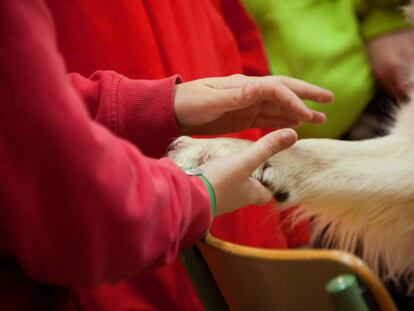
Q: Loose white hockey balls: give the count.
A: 0